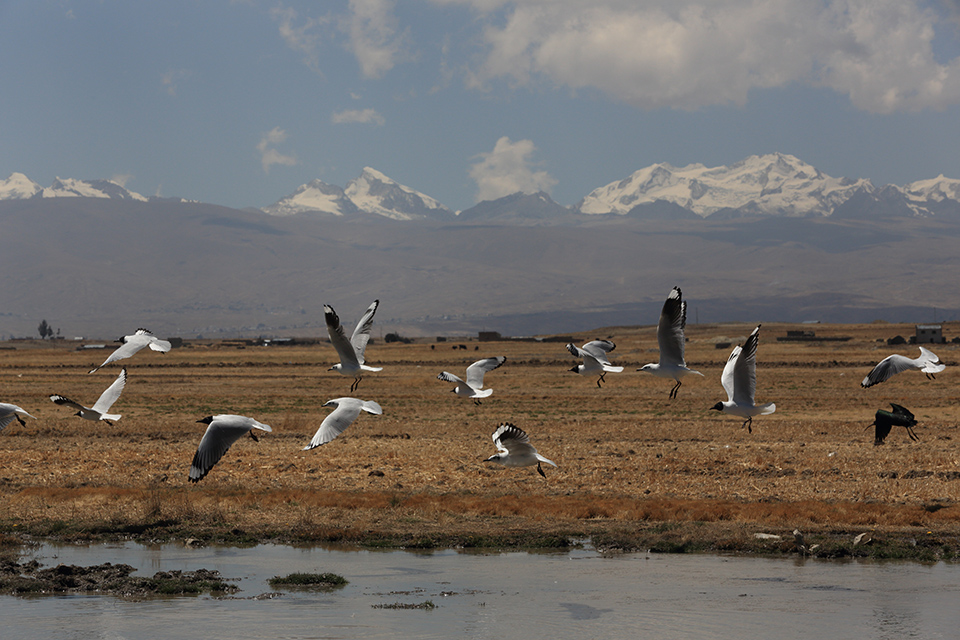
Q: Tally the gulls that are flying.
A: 12